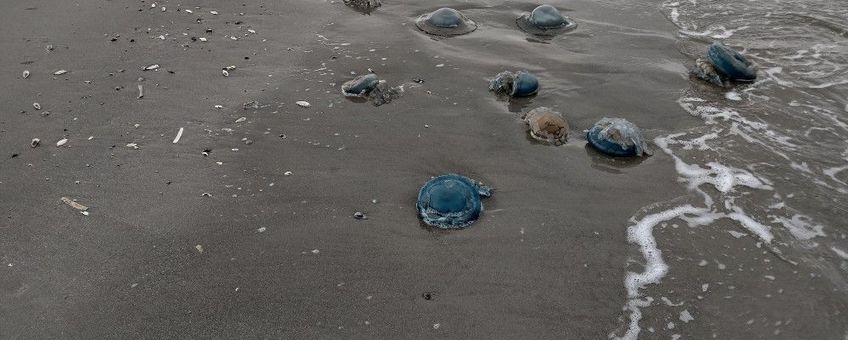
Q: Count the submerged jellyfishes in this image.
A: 0